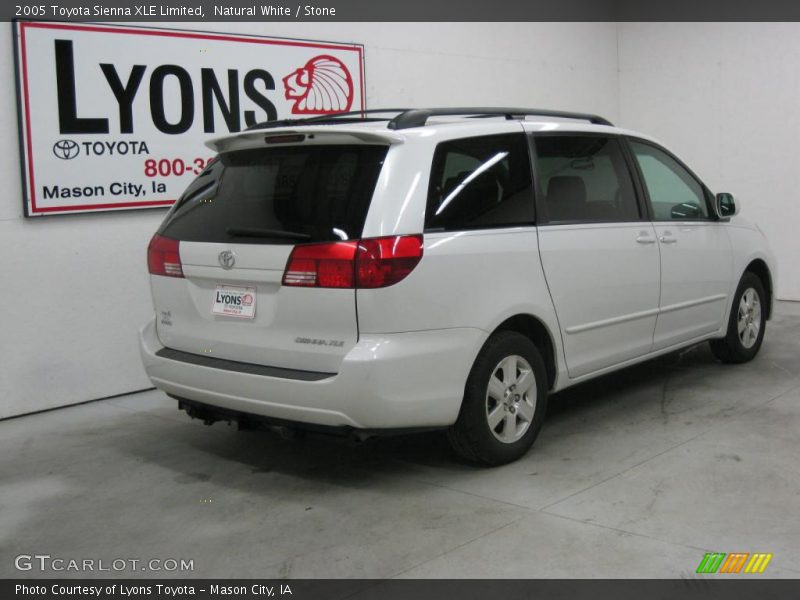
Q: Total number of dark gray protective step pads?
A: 1